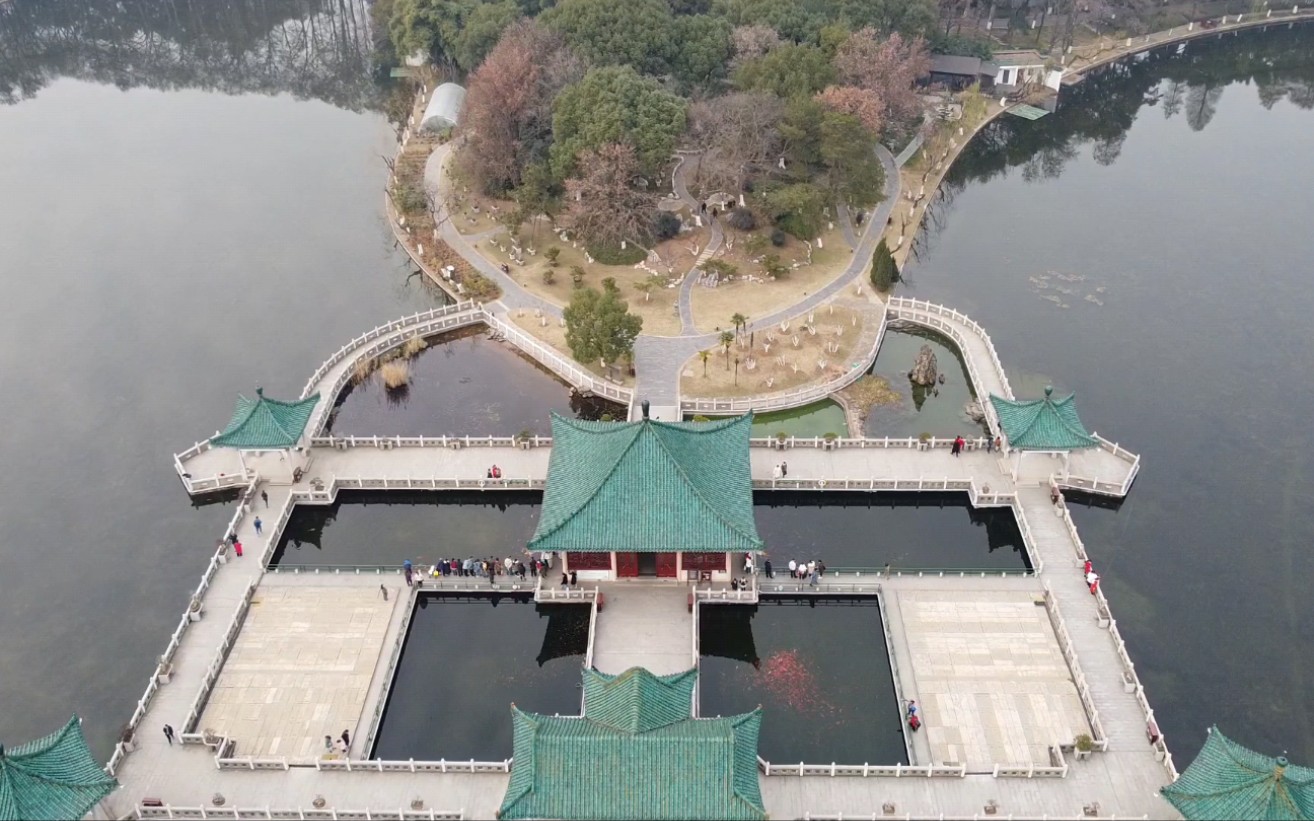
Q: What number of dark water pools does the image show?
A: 4